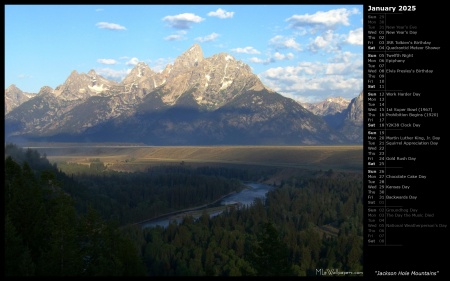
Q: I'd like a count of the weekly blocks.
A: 6